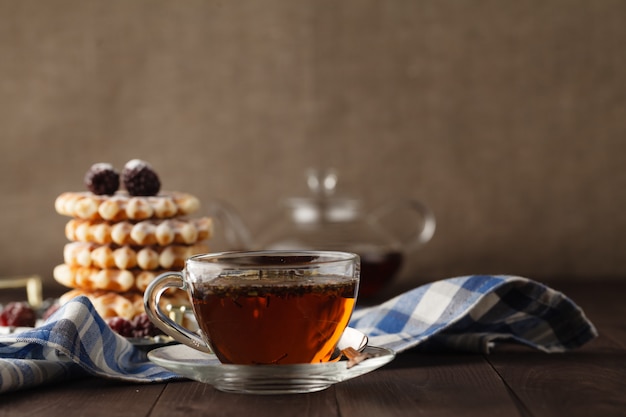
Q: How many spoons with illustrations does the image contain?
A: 0